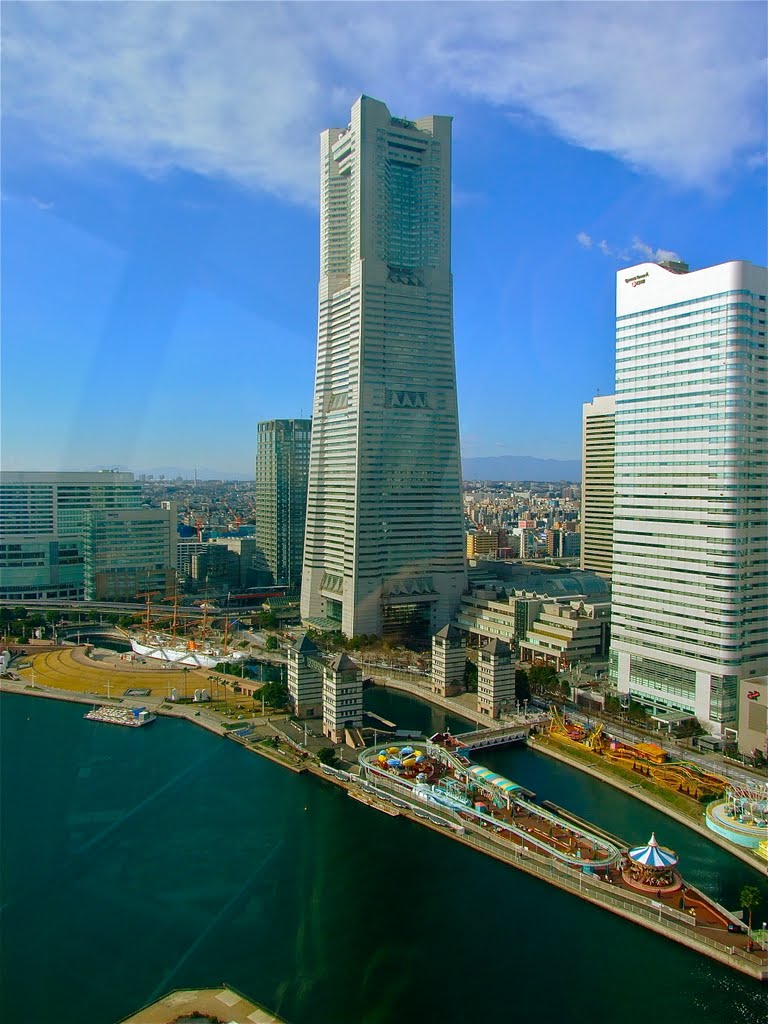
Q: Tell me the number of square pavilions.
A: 4